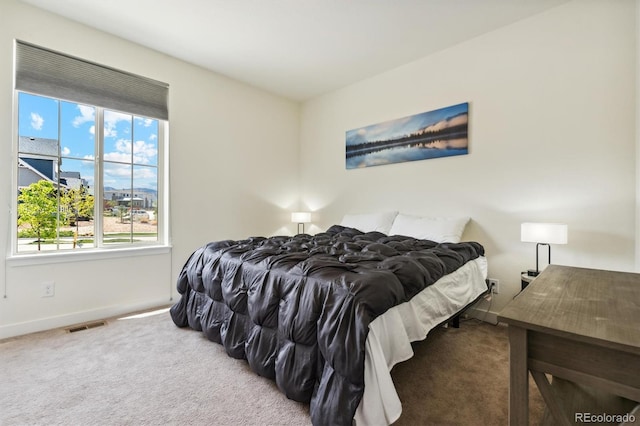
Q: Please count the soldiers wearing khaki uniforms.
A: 0